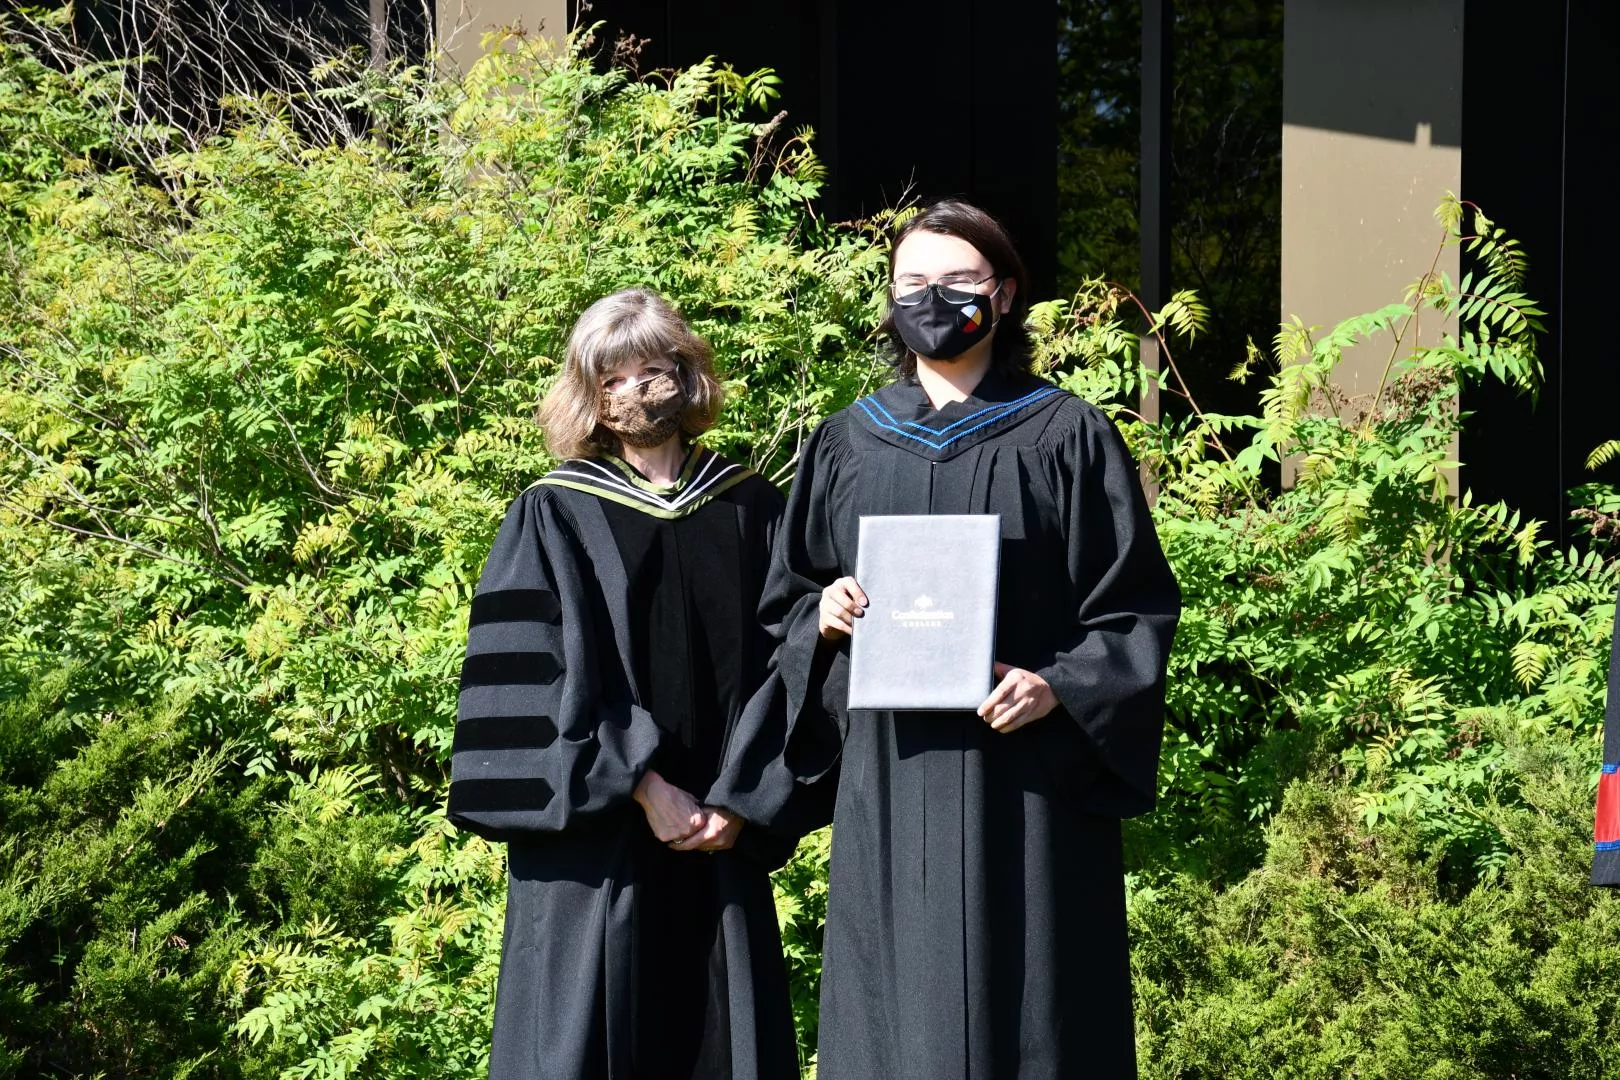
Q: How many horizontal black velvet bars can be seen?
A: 4